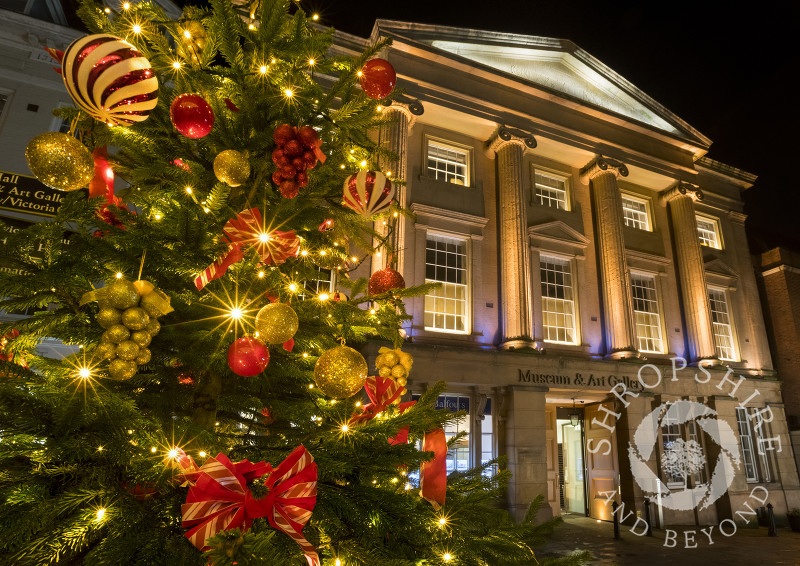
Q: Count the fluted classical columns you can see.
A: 4